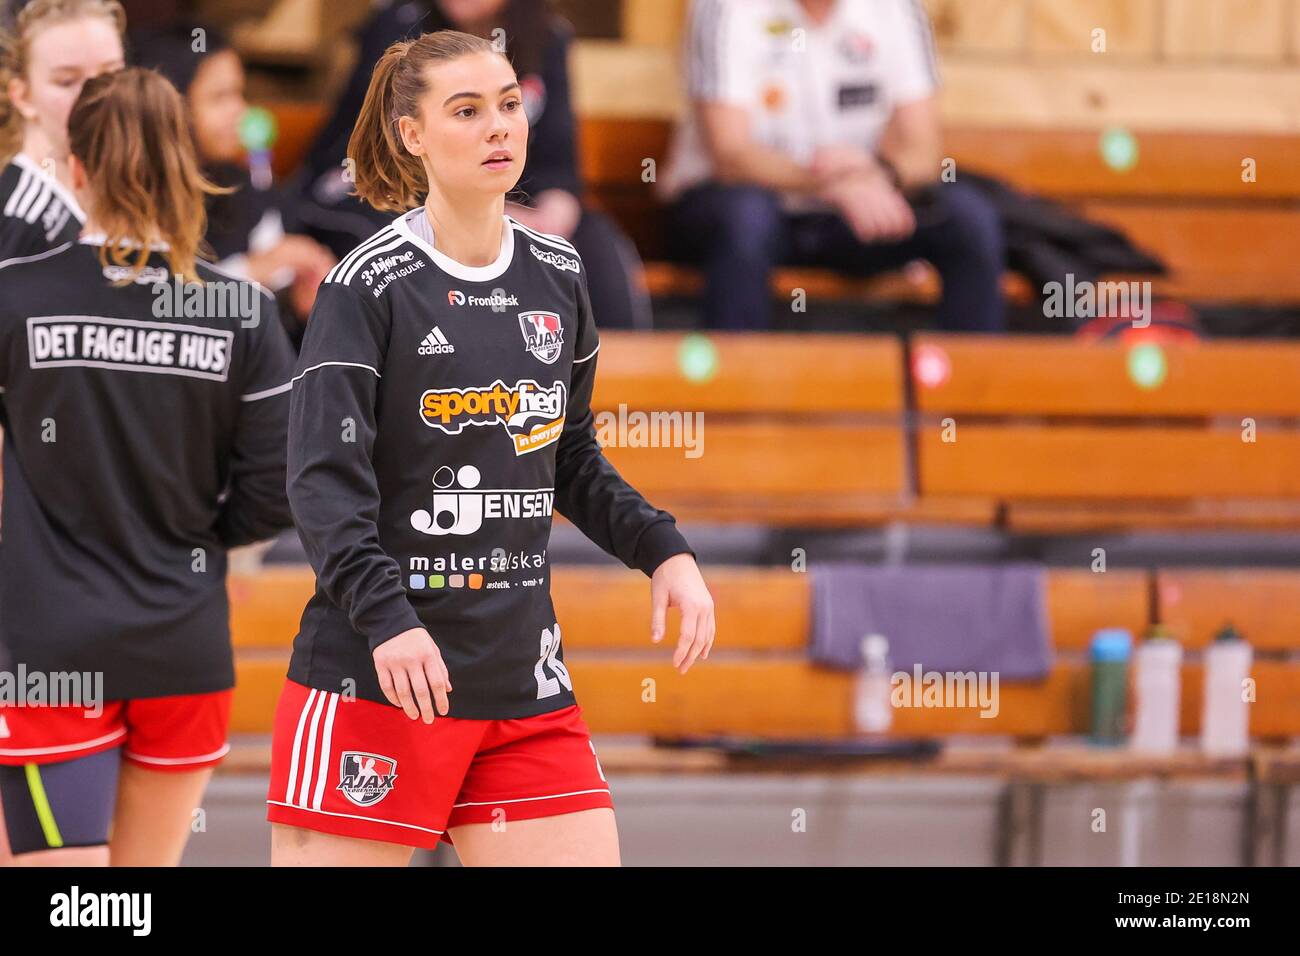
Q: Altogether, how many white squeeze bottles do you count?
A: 2